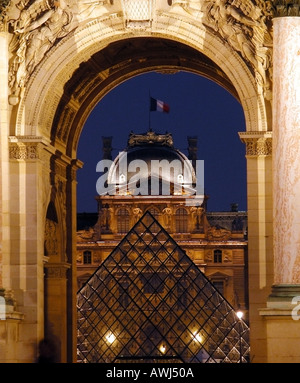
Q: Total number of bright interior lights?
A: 3